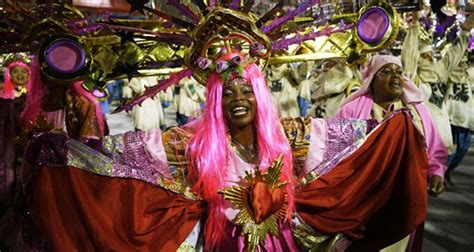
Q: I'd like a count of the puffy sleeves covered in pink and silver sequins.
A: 2